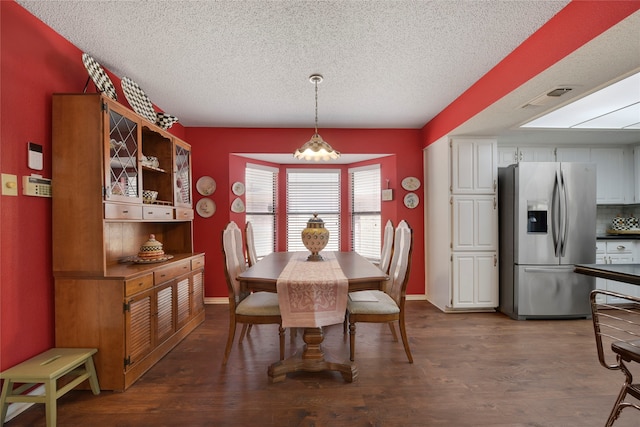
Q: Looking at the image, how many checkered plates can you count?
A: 2